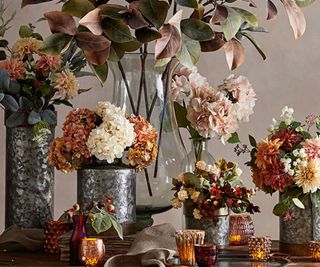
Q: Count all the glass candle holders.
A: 7